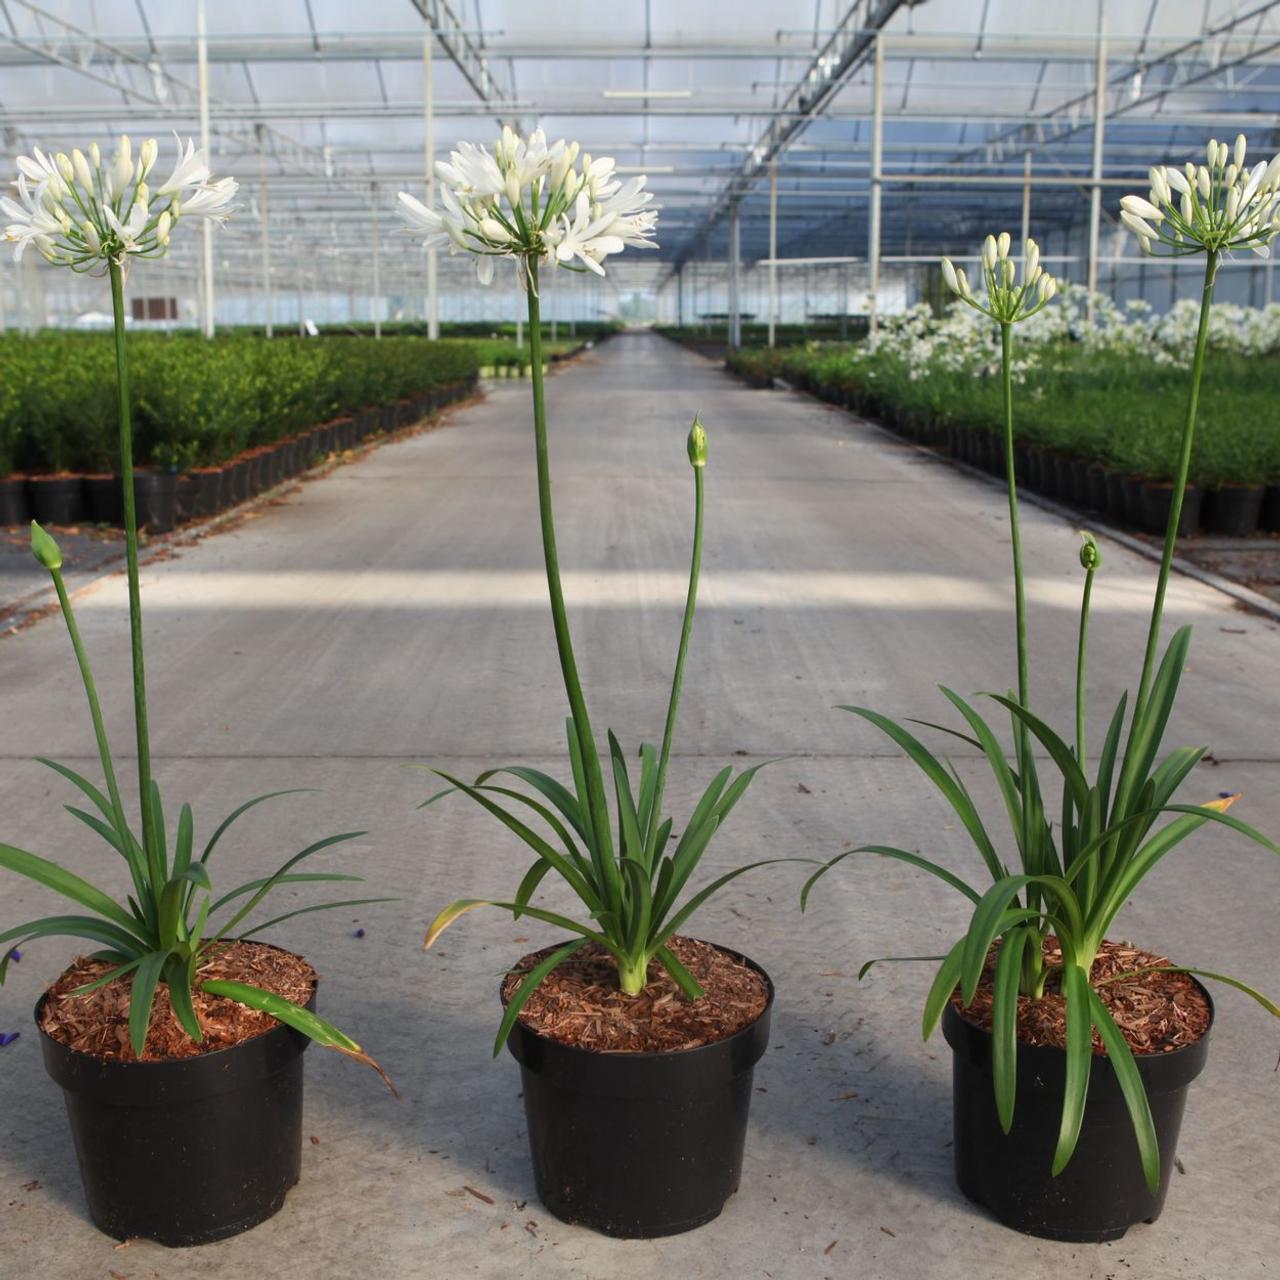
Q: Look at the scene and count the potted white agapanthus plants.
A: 3